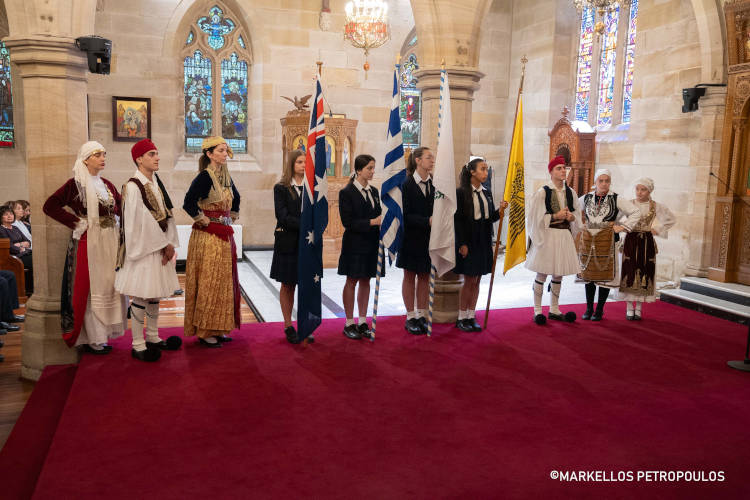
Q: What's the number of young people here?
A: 10